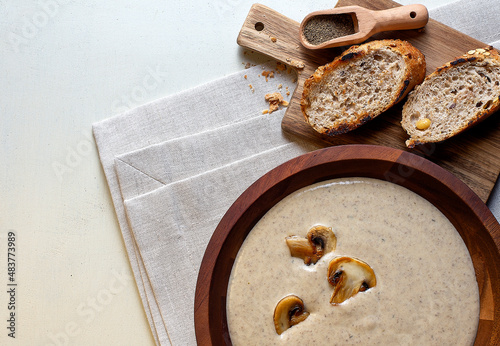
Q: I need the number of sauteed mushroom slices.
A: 3